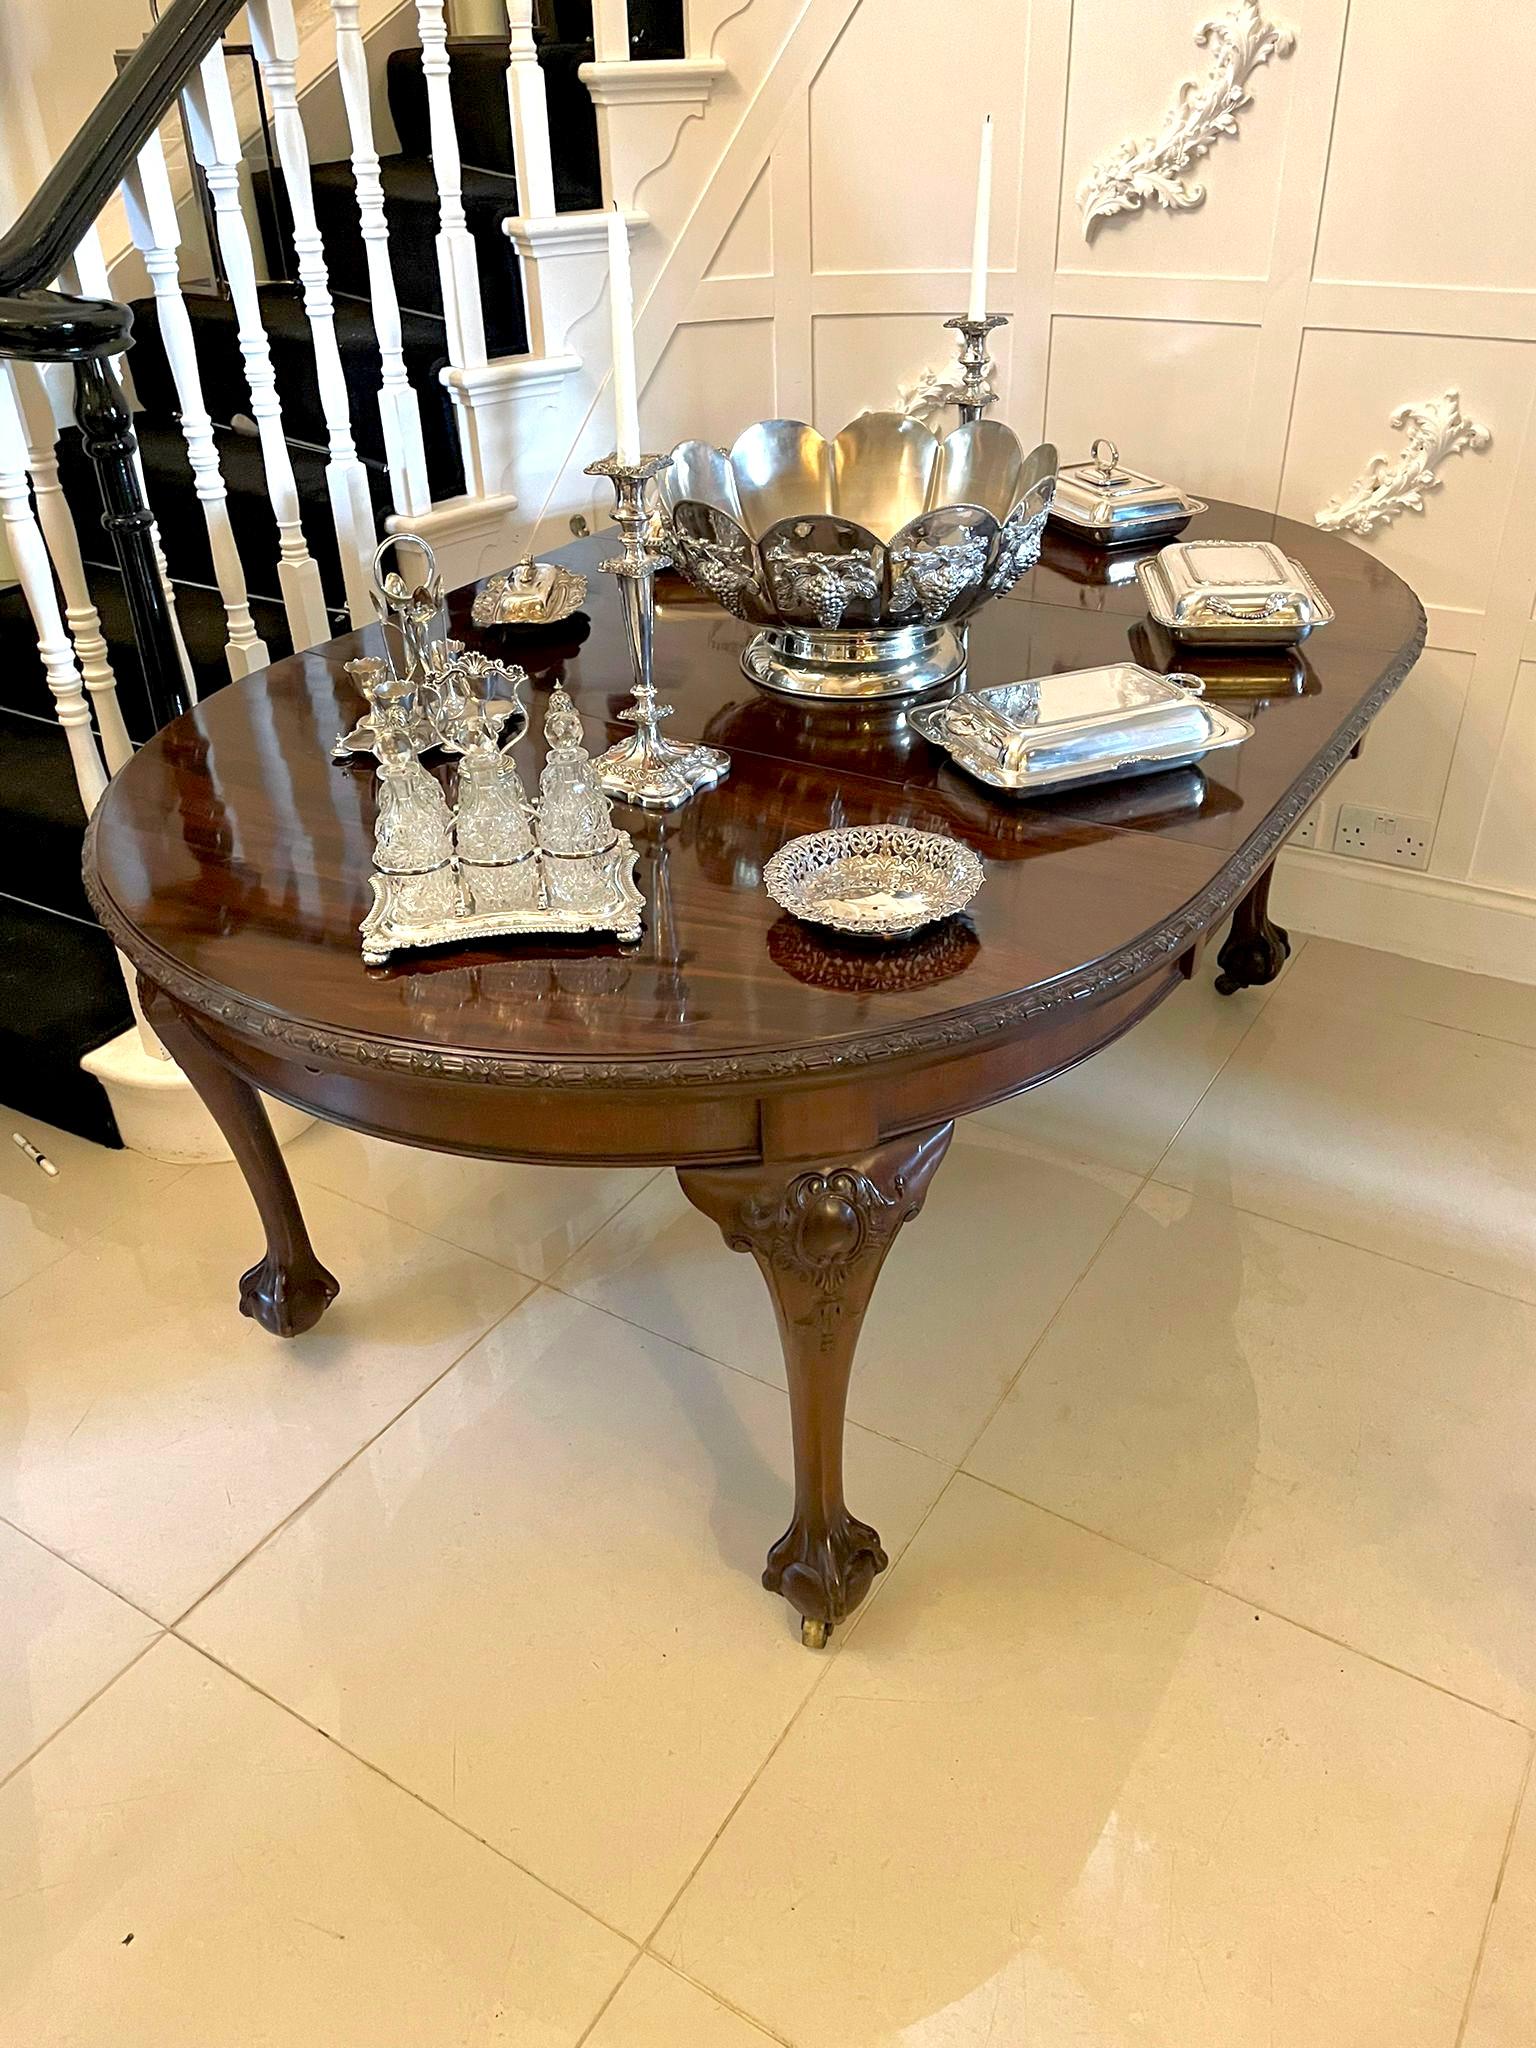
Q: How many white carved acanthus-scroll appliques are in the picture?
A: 3